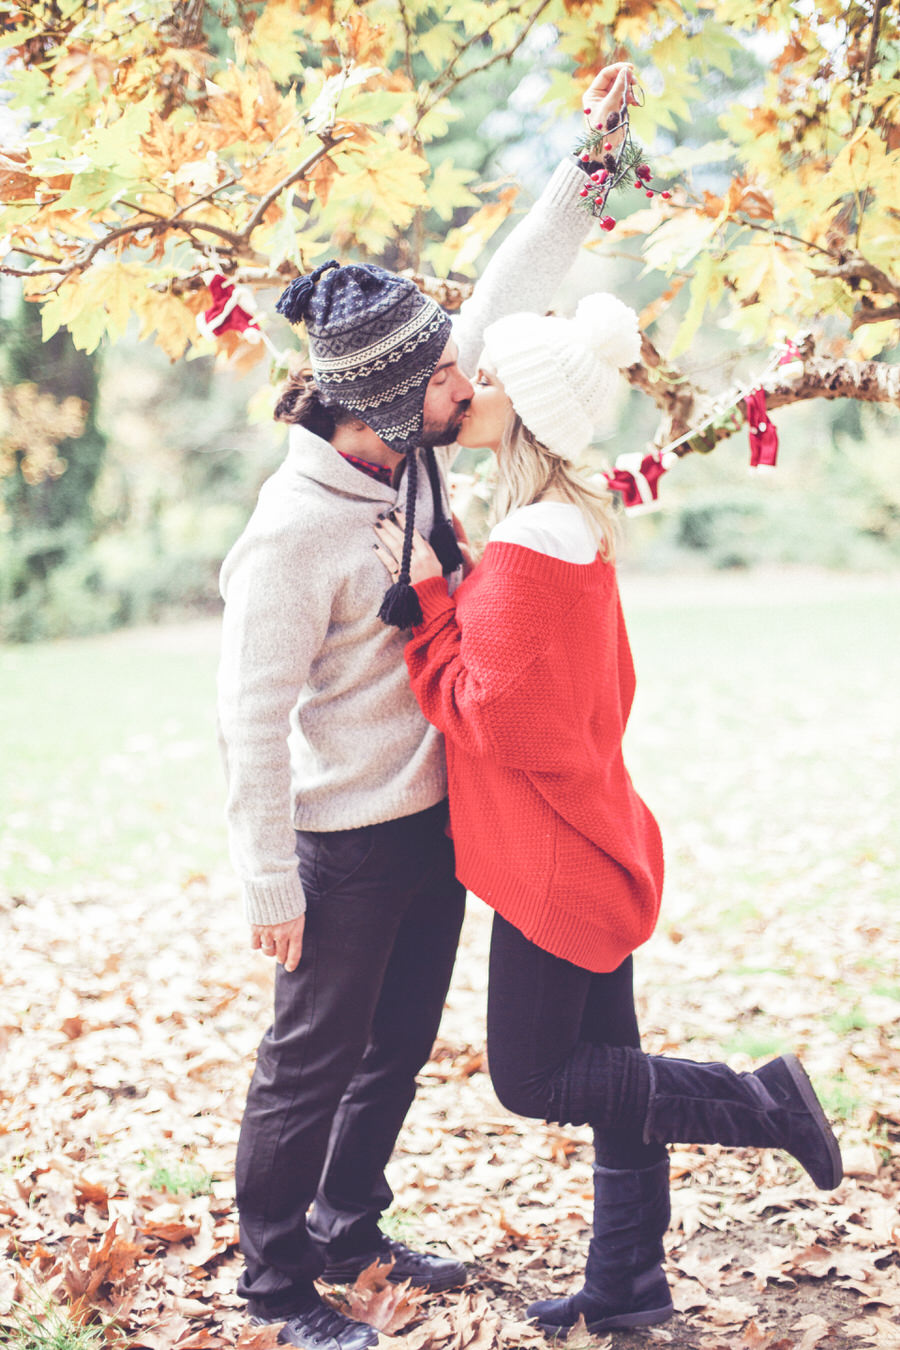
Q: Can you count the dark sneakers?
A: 2